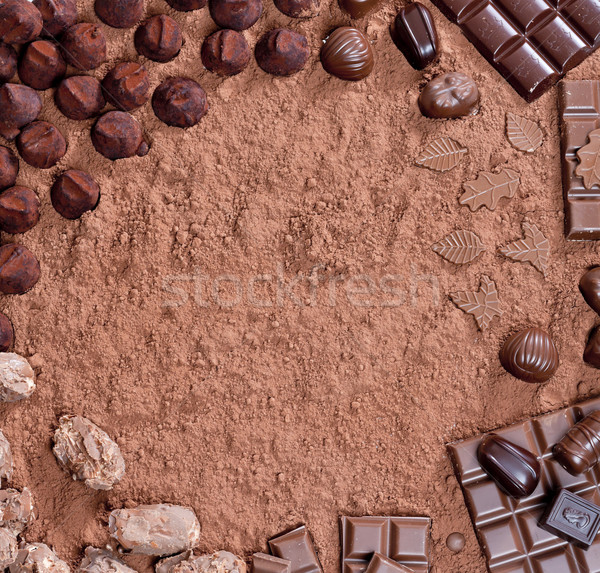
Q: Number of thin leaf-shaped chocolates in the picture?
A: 7